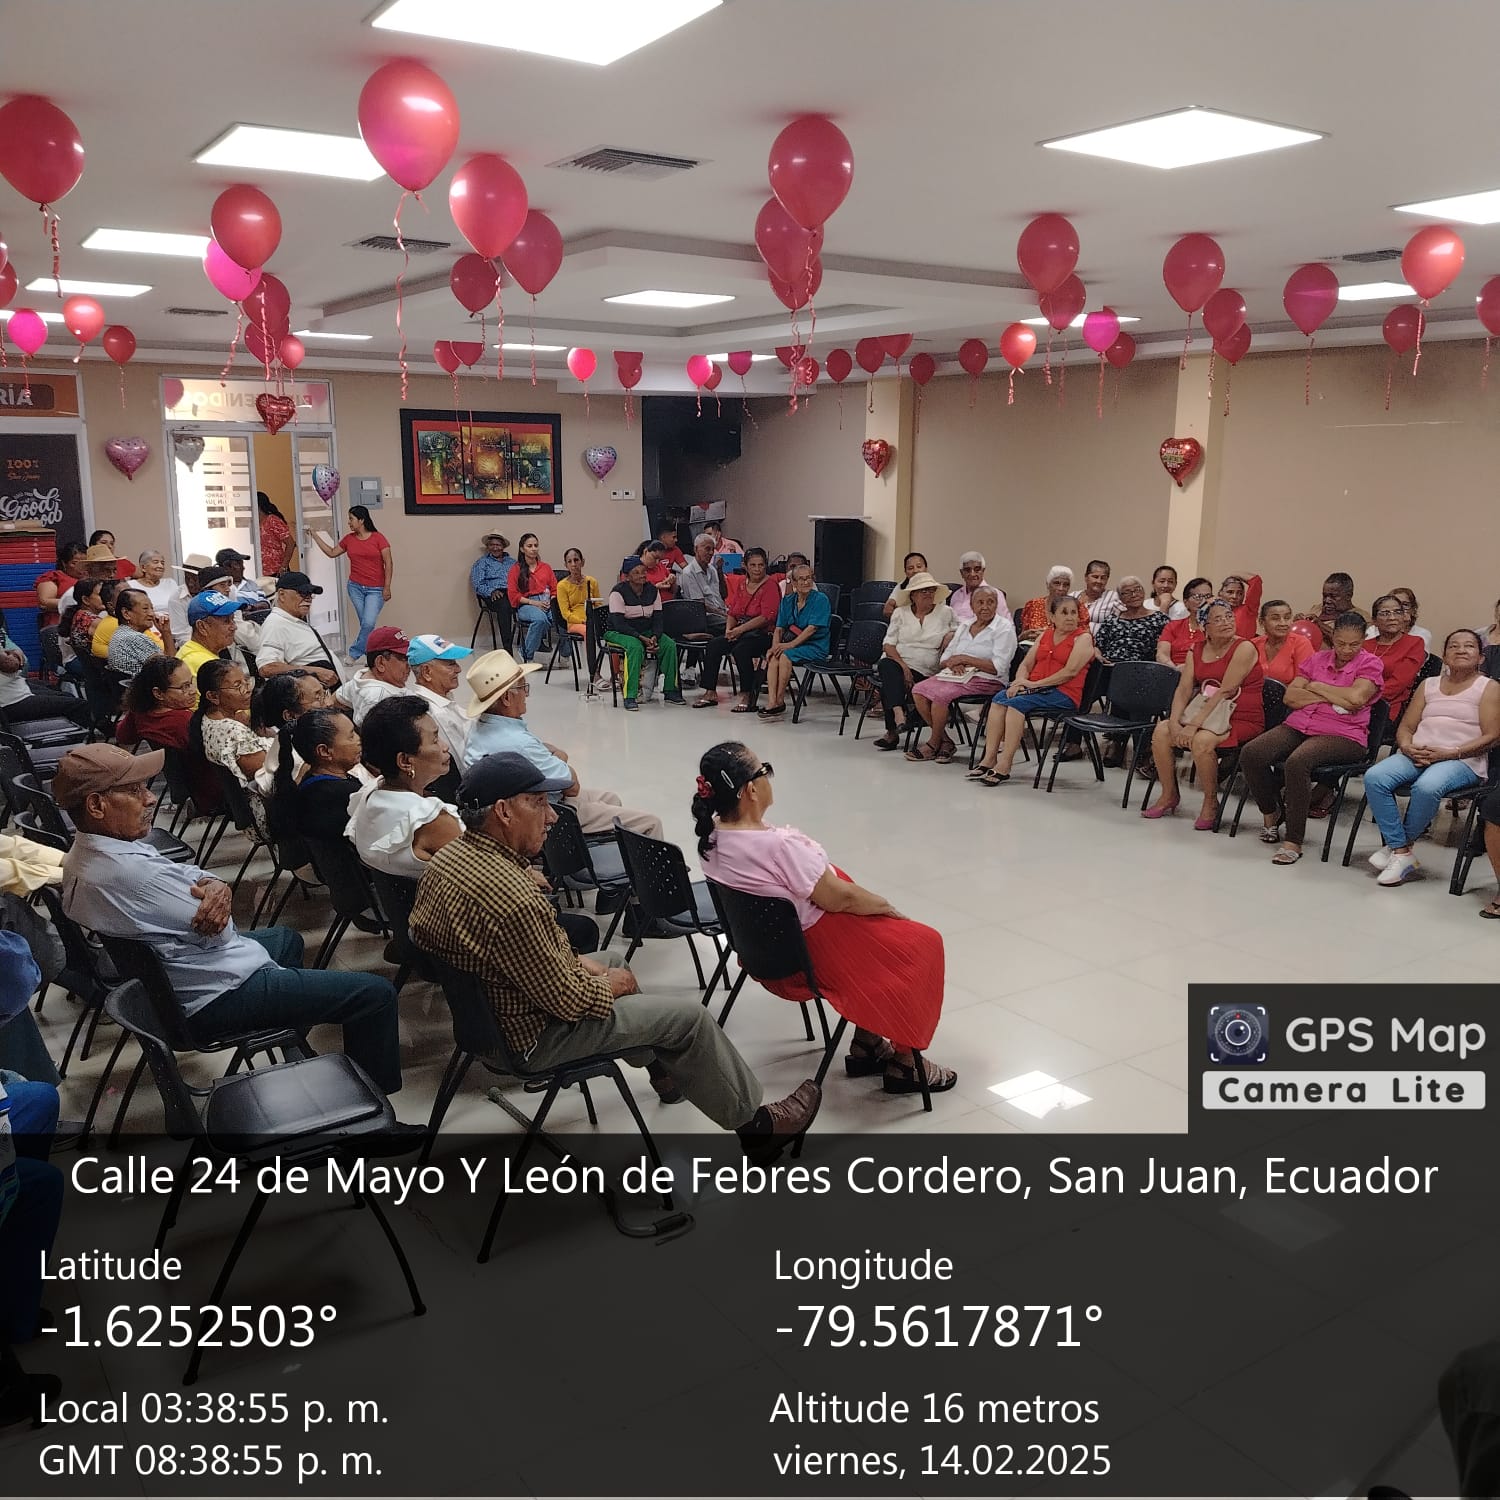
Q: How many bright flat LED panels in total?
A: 13